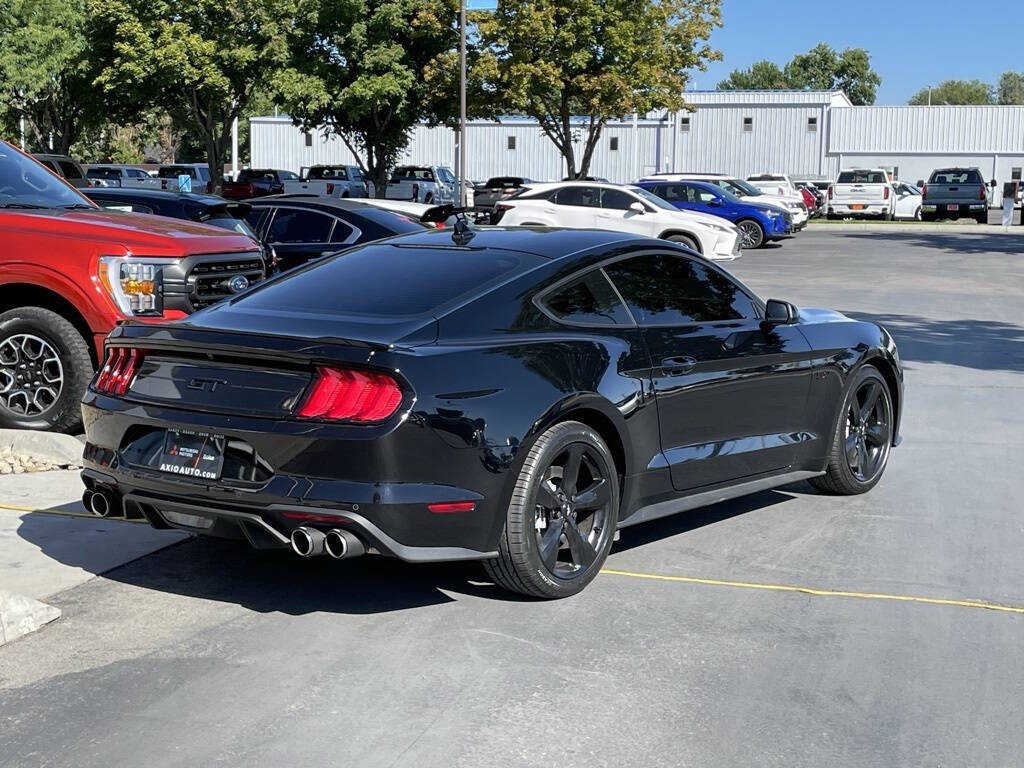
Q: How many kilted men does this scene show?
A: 0